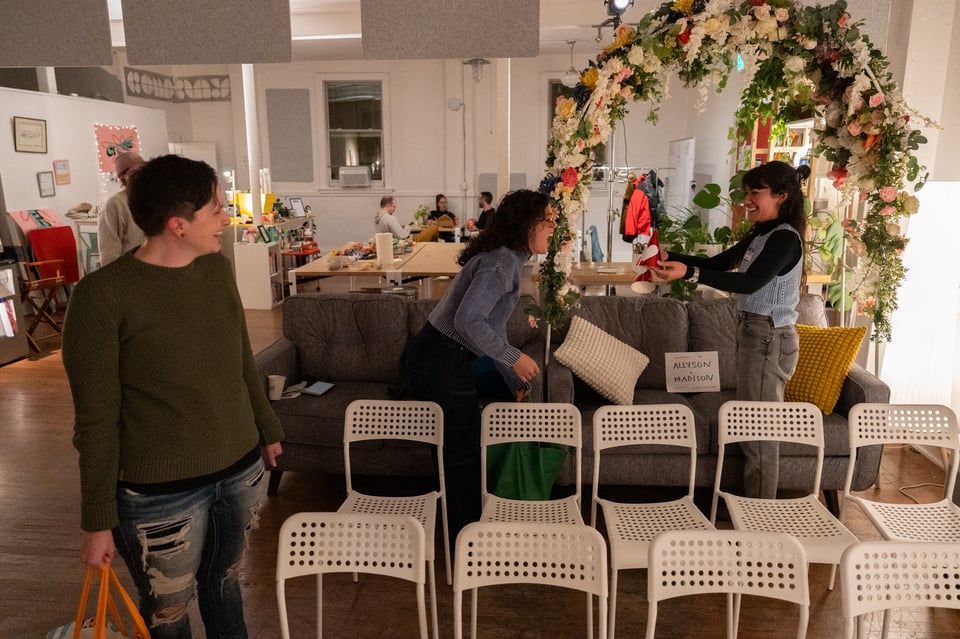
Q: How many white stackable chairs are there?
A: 9